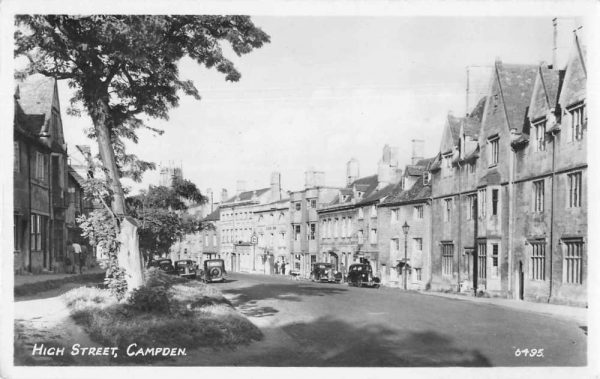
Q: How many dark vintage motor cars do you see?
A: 5